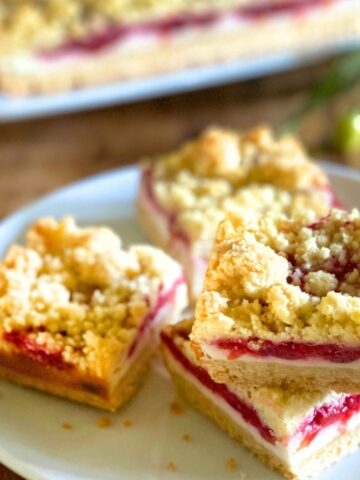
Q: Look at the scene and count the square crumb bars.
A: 4